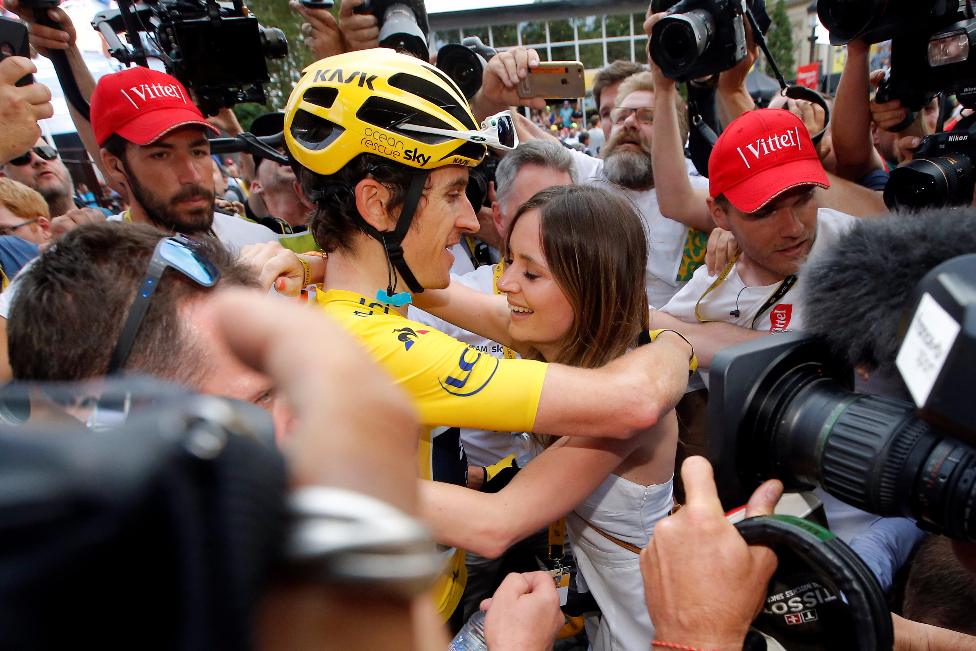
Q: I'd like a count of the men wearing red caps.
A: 2